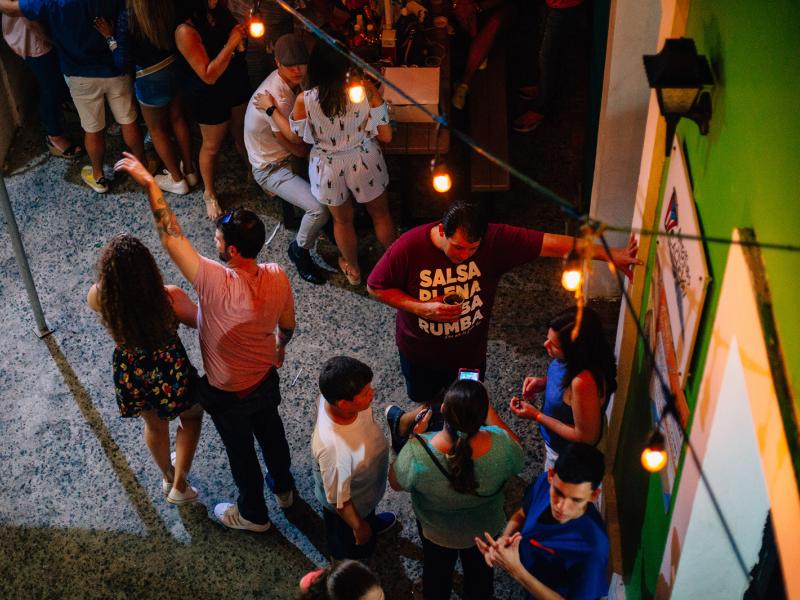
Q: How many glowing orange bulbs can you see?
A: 5